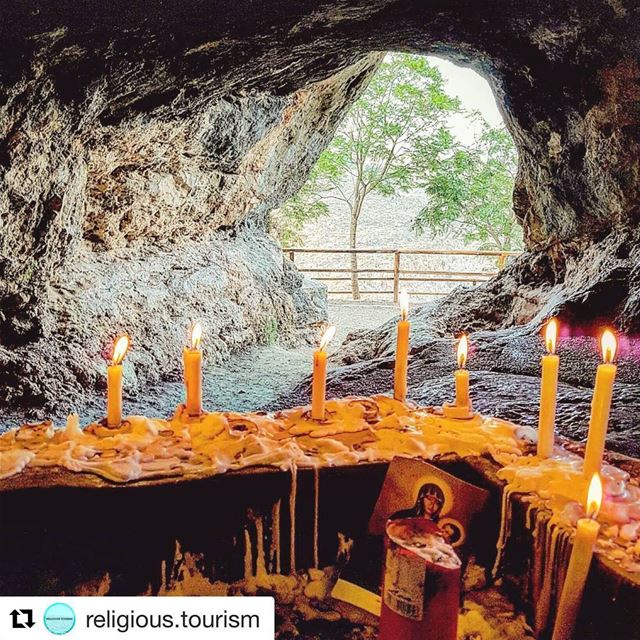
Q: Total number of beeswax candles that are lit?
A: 8